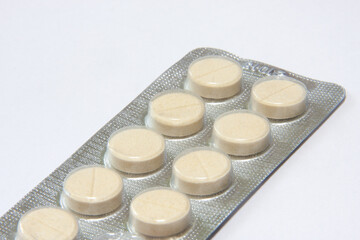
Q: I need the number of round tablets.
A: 9